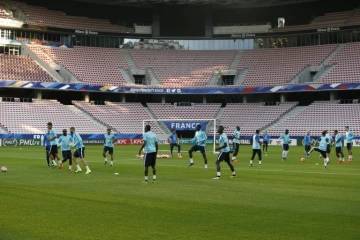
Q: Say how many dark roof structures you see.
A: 1